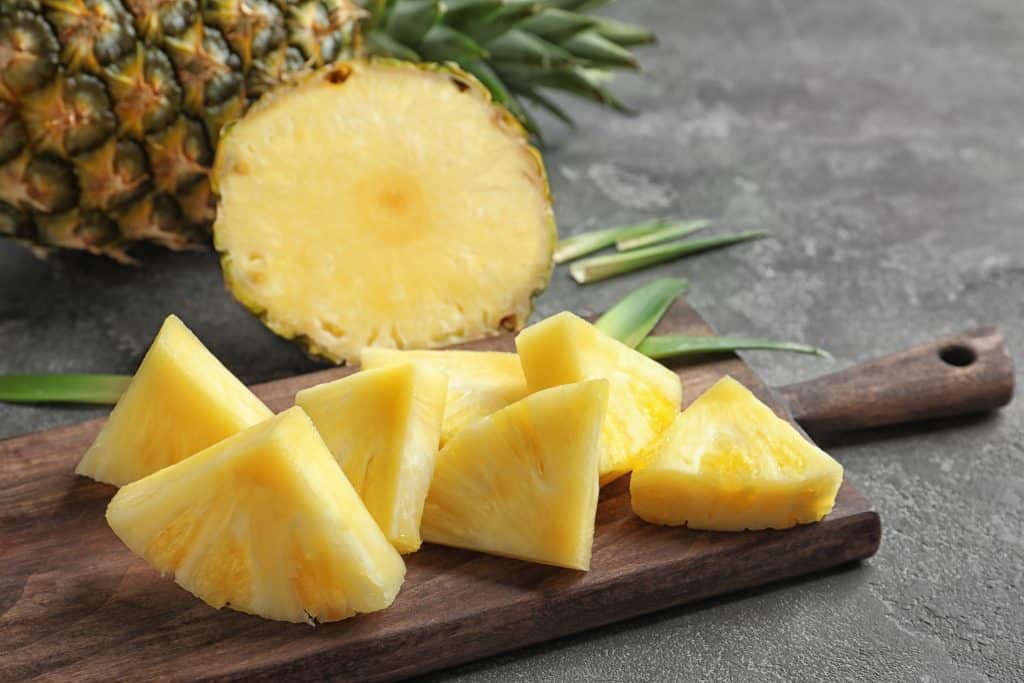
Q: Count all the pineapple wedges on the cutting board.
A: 7